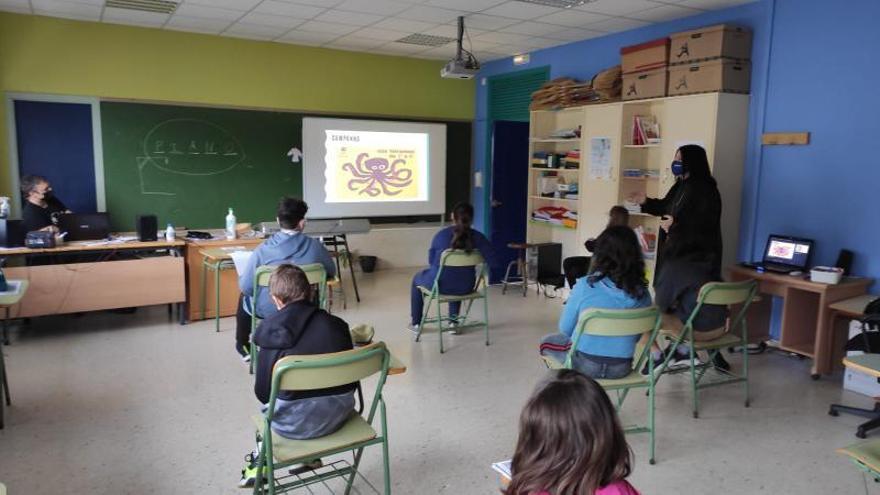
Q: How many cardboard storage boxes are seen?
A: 4